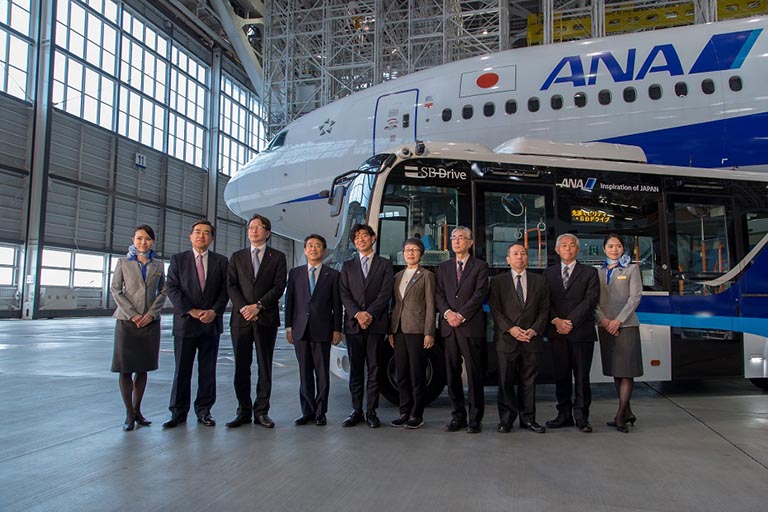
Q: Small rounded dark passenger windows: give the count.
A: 13